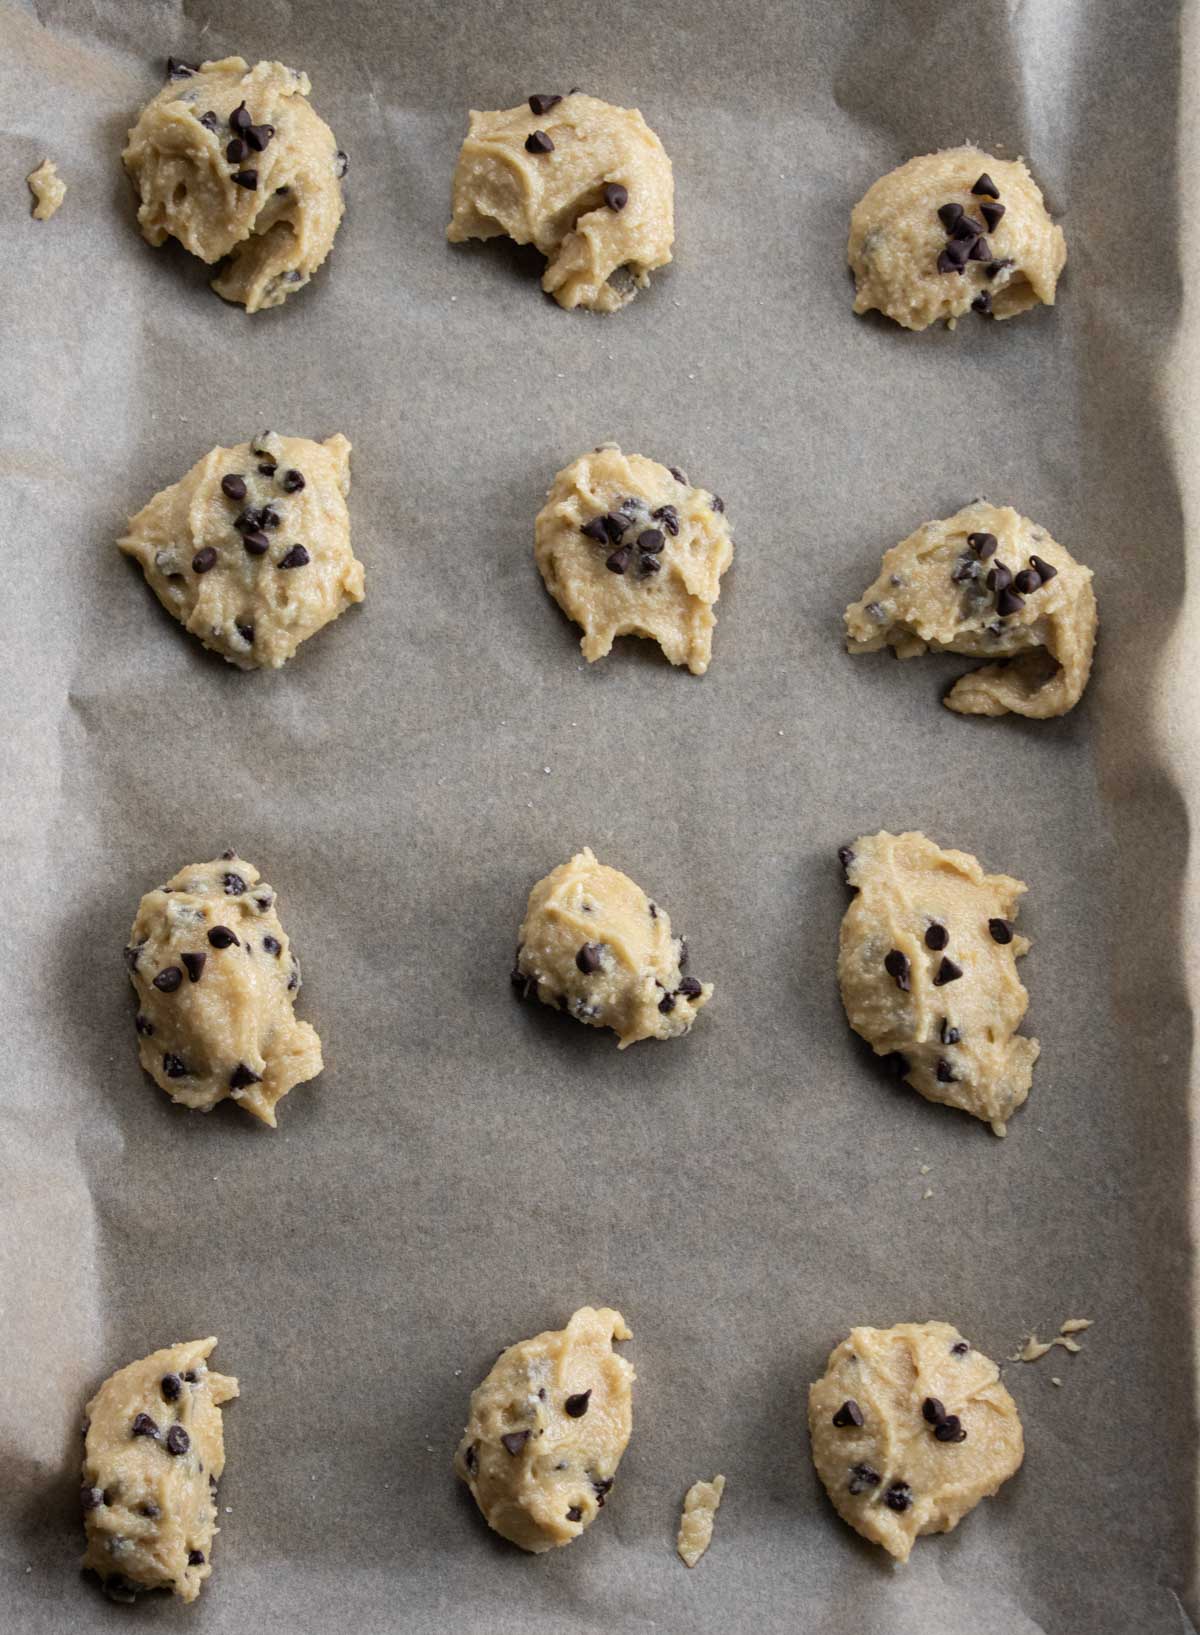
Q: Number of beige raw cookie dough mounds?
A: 12